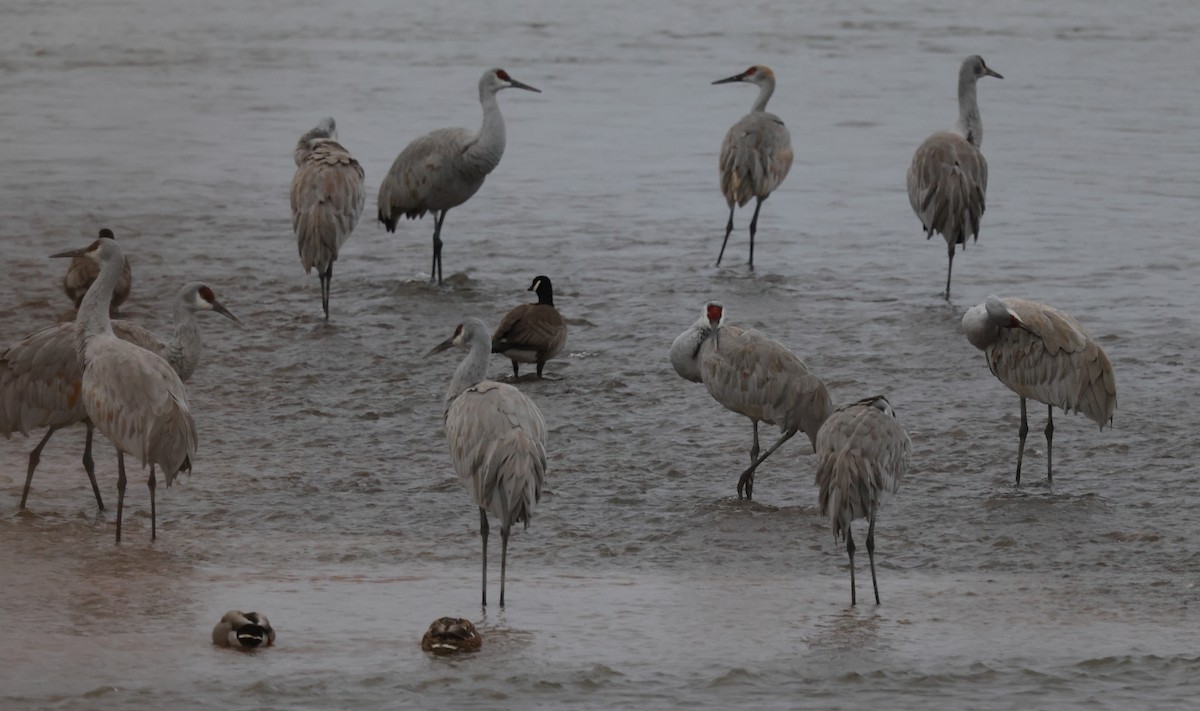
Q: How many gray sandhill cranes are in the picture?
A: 10